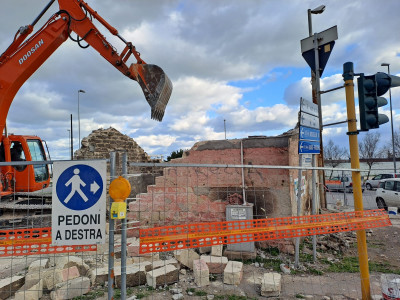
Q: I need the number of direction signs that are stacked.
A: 4